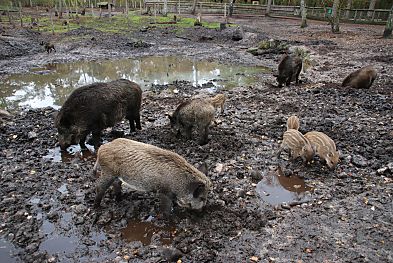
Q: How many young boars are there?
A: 4